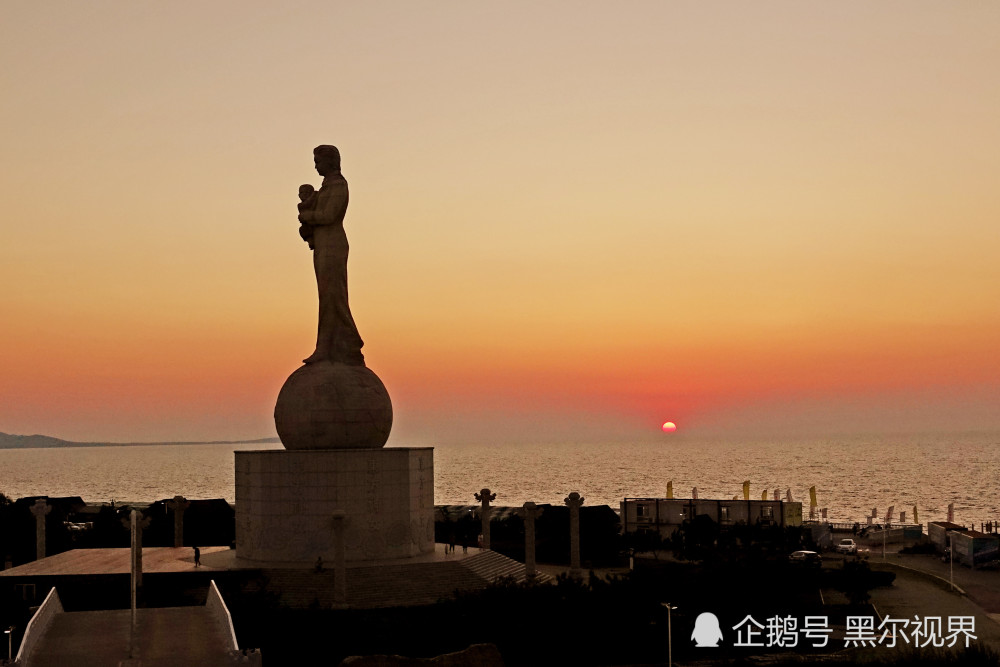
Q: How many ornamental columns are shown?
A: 7